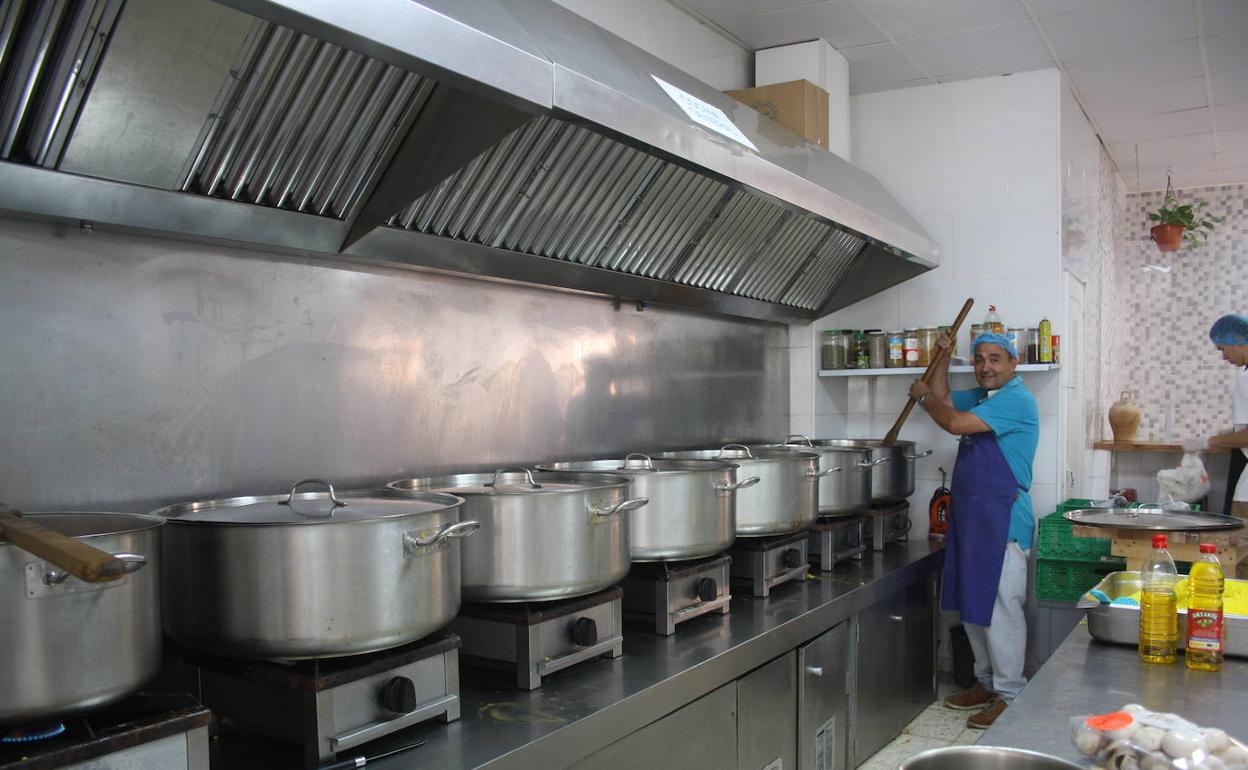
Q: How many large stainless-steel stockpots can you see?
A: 7